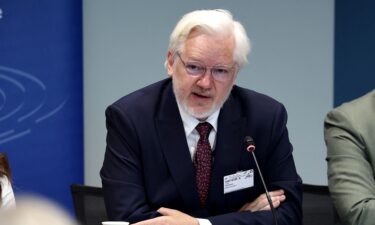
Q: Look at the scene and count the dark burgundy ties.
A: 1